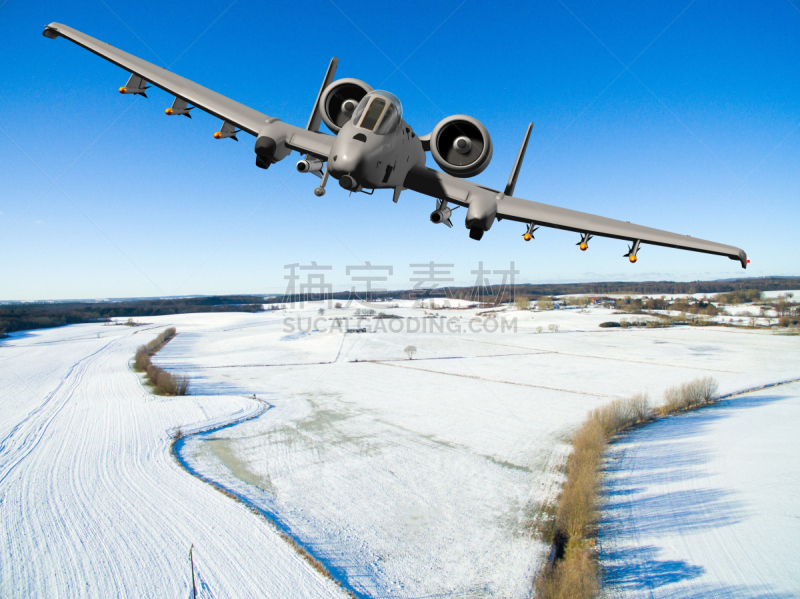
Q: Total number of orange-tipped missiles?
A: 6